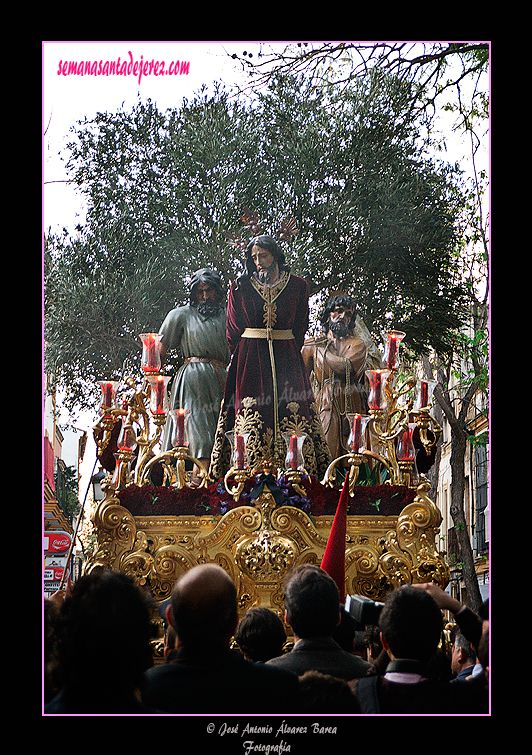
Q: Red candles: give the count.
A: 12